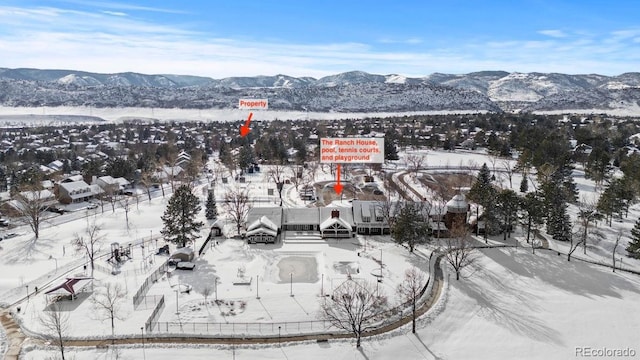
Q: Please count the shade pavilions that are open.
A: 1